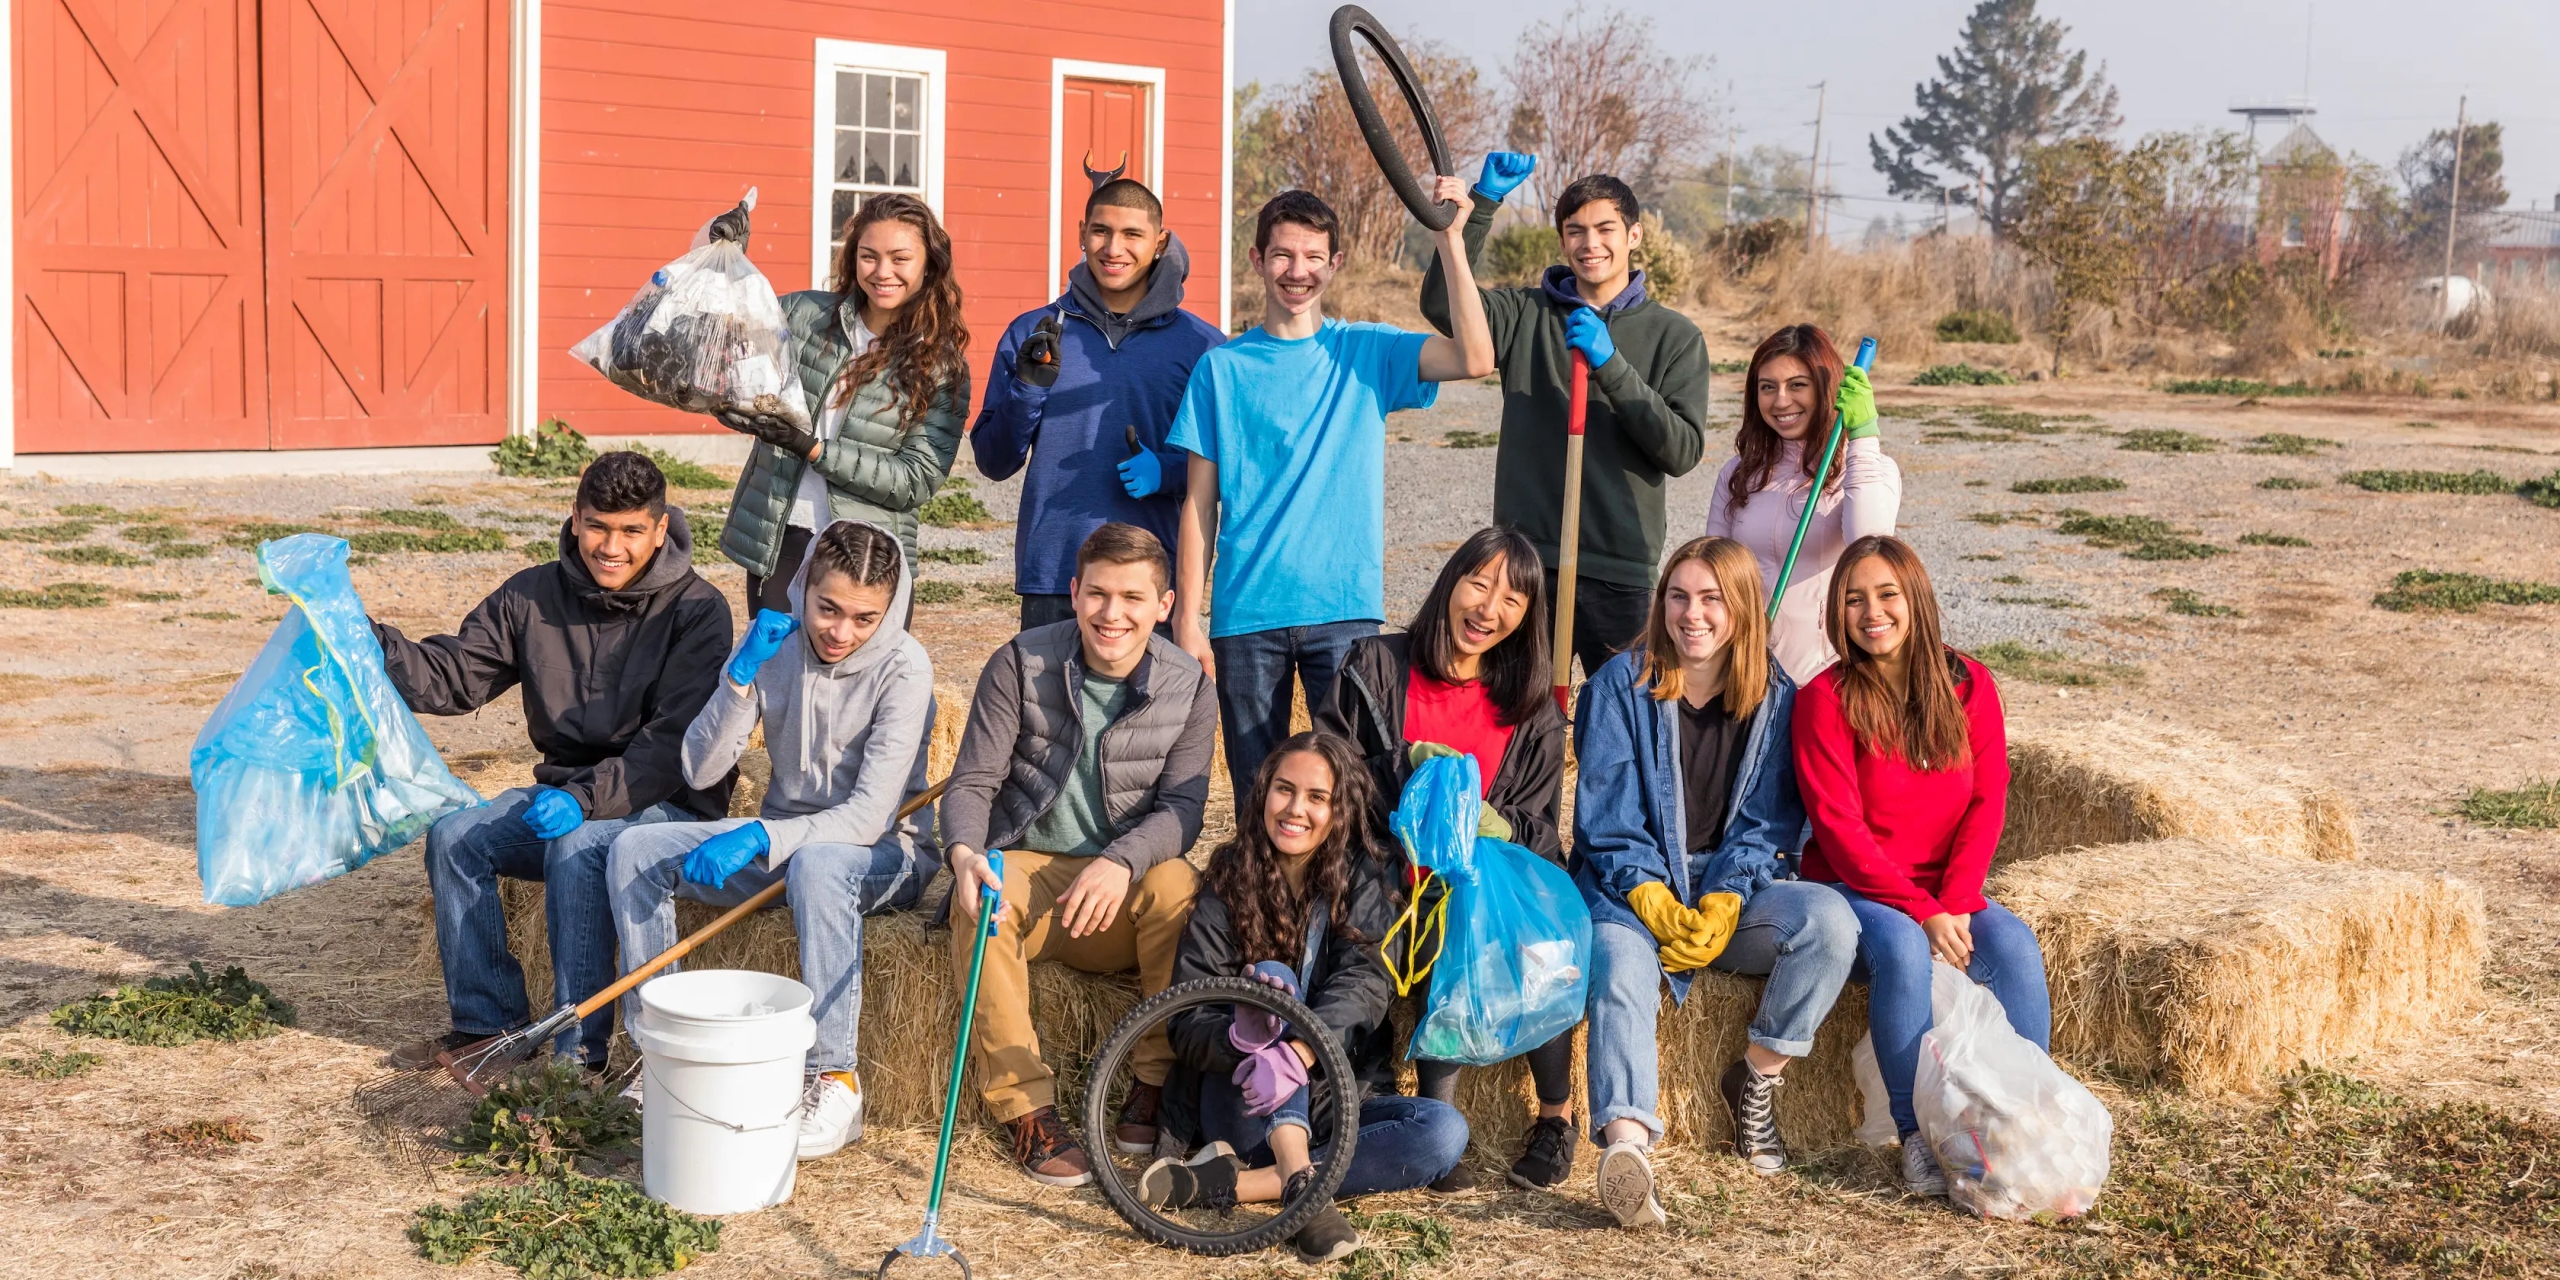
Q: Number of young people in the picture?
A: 12